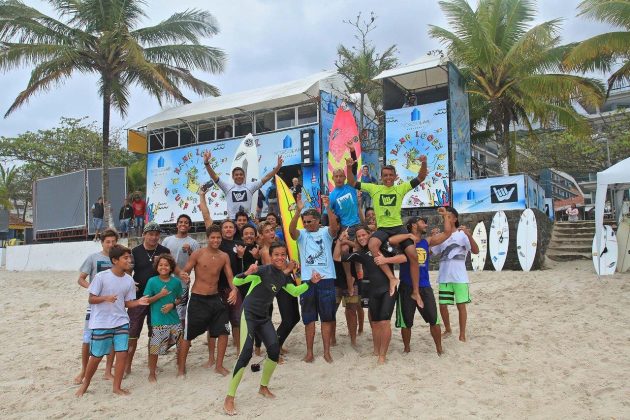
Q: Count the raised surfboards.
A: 3